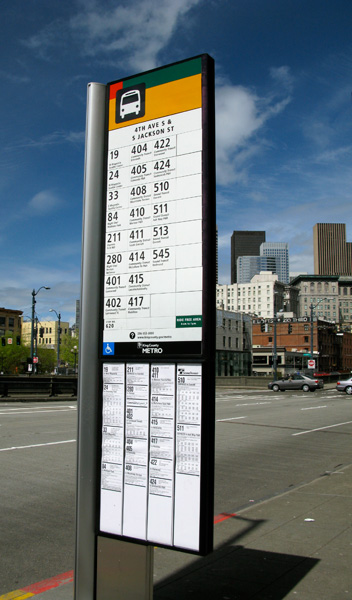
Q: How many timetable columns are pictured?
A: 4